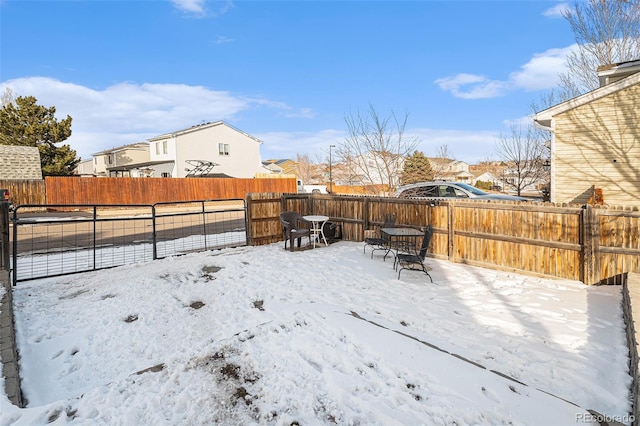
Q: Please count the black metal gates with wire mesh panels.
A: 2